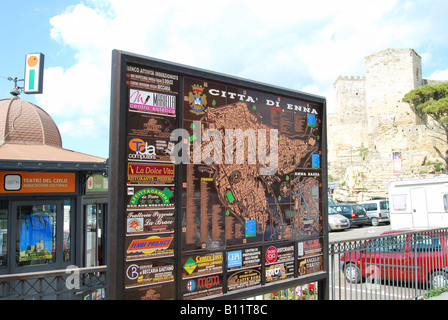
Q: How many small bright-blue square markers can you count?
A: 3